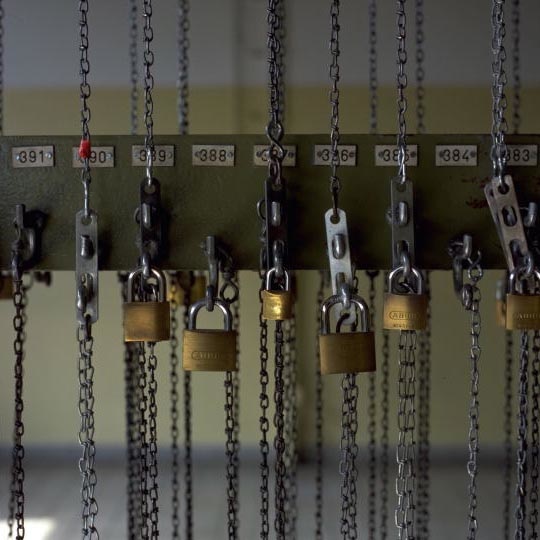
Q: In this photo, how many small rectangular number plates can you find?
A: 9